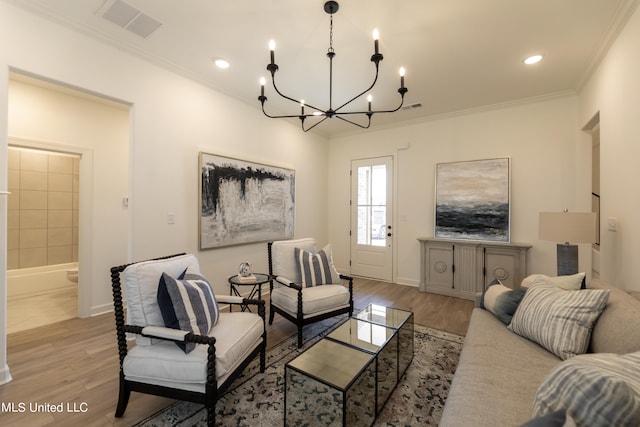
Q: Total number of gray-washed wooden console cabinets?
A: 1